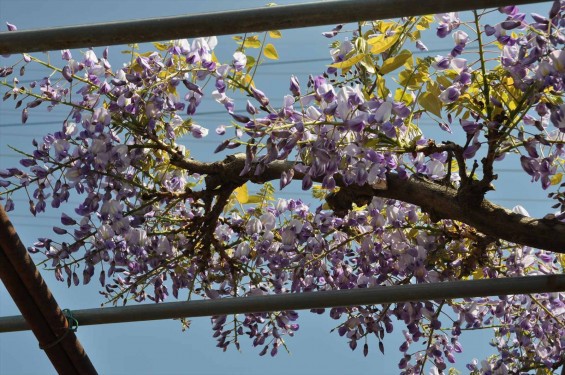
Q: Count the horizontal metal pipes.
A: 2